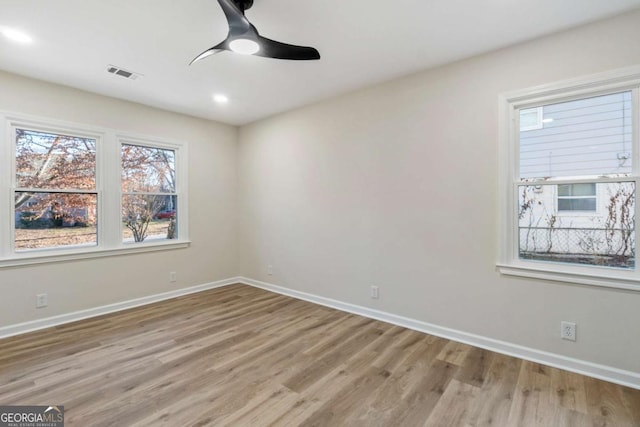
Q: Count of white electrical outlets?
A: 5